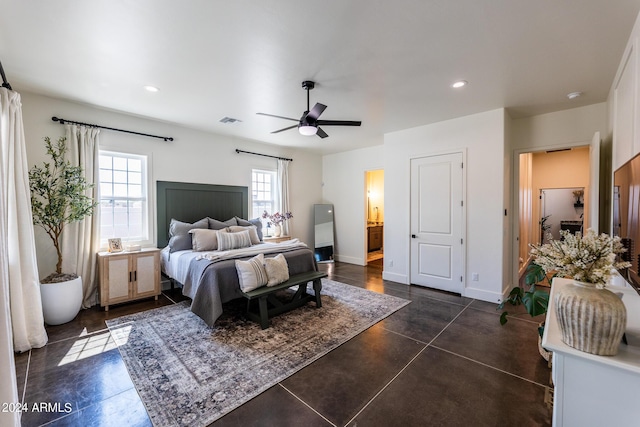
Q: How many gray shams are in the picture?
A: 3